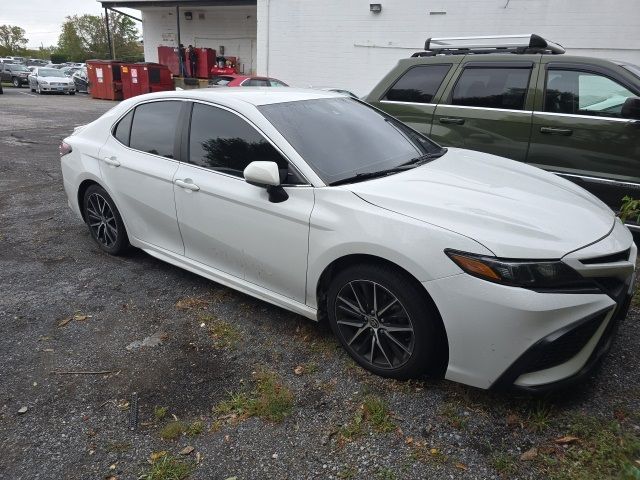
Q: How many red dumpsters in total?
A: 2